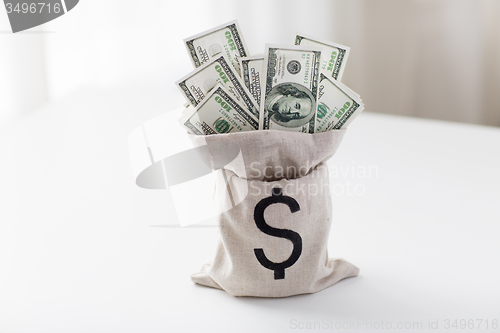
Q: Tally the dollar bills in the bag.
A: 7